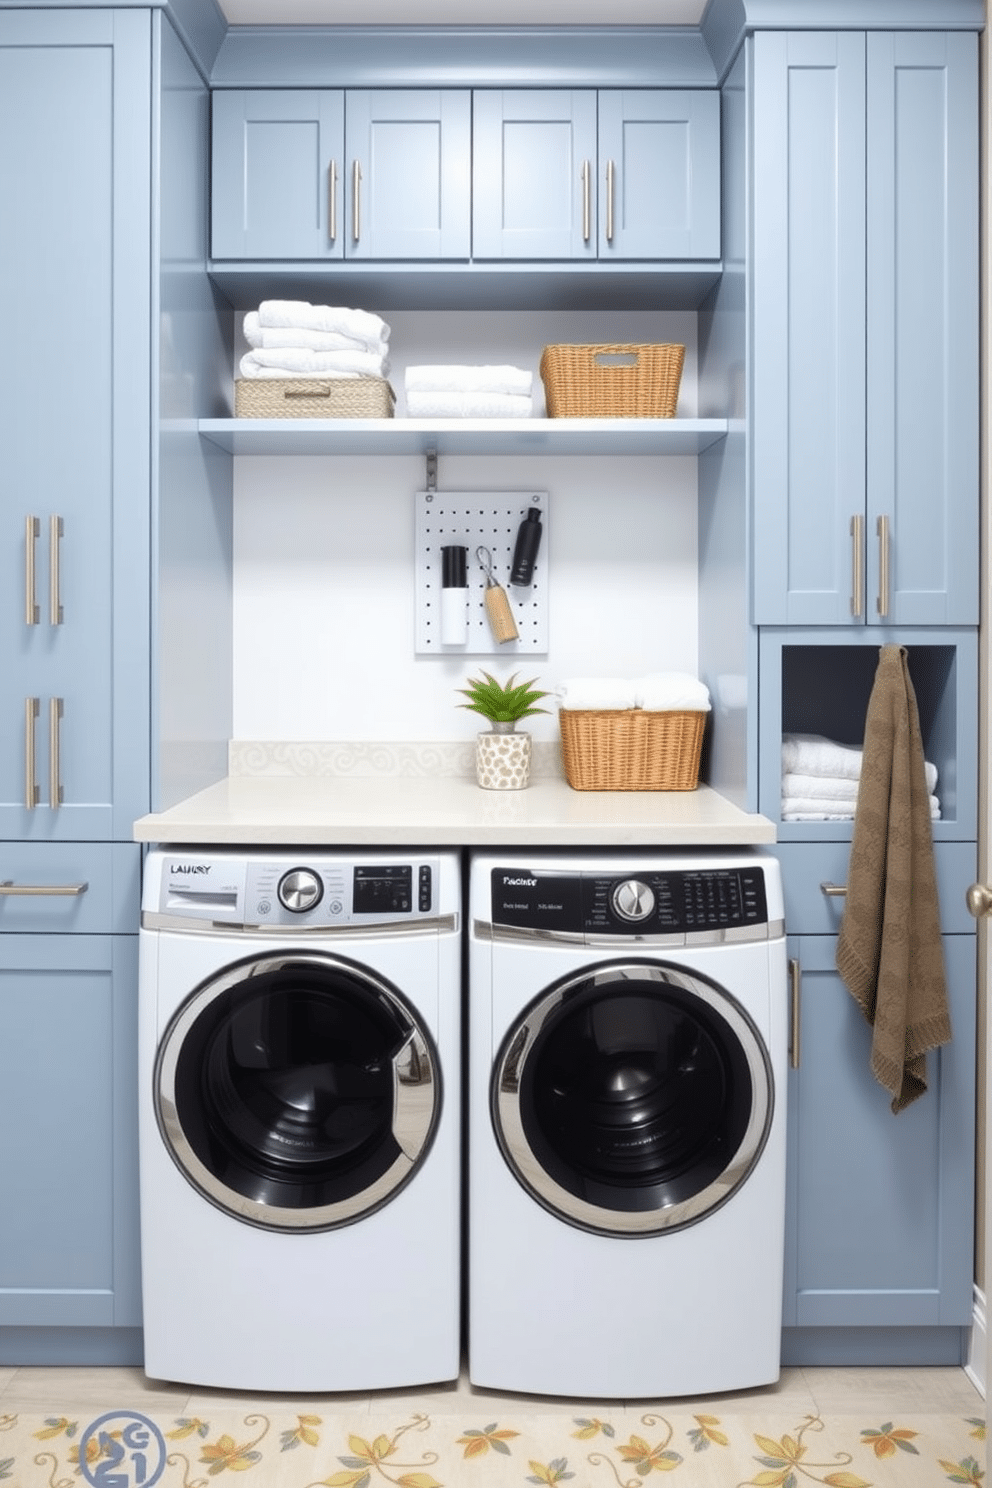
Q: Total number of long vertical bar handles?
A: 11